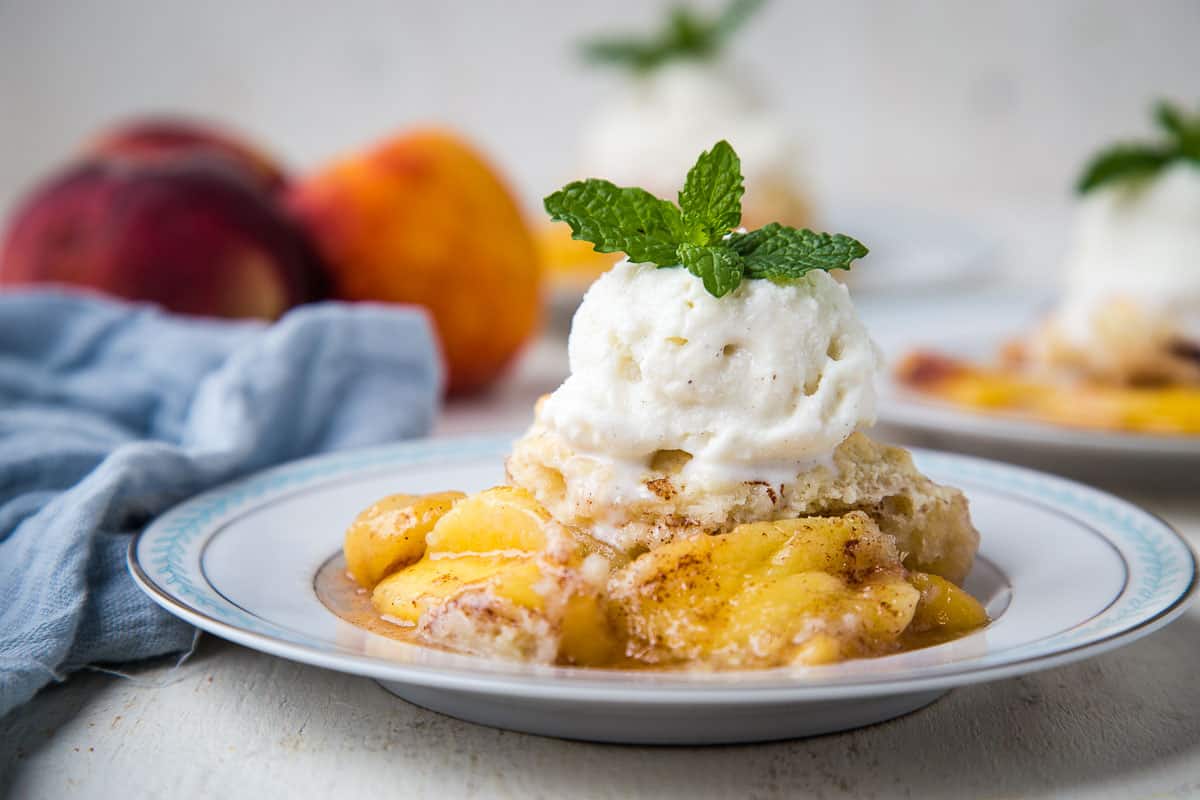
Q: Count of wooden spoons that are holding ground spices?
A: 0